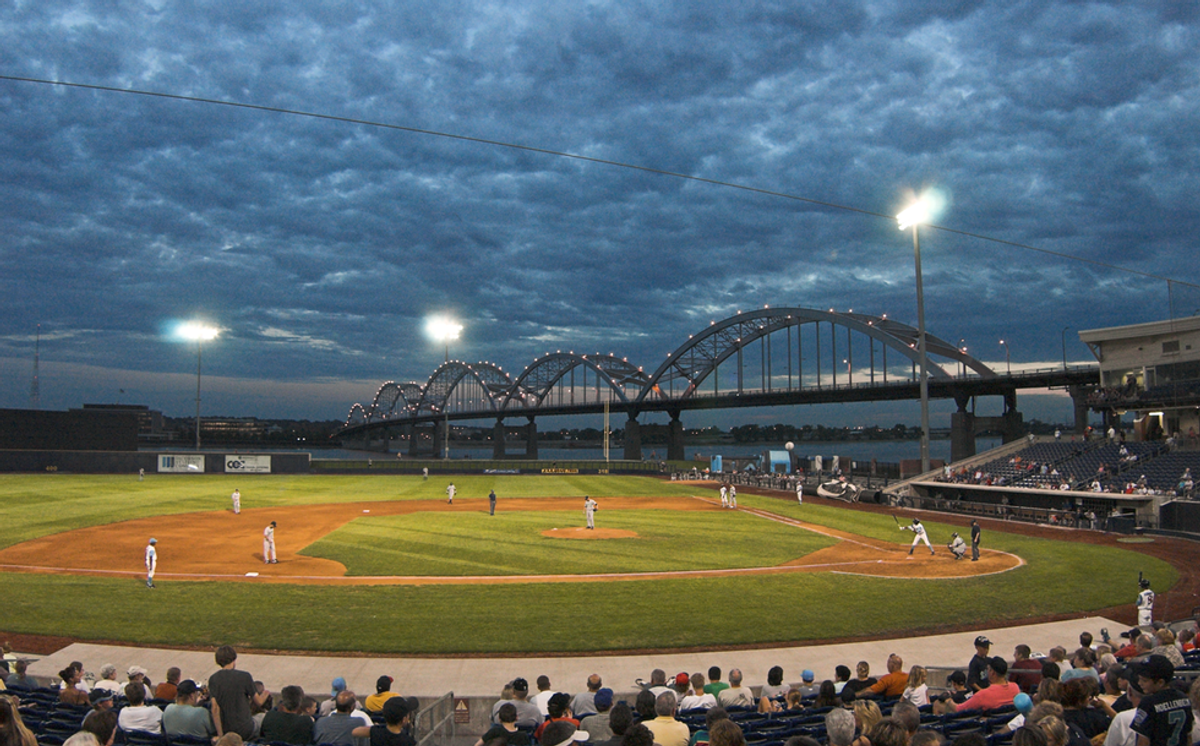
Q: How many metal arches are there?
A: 5